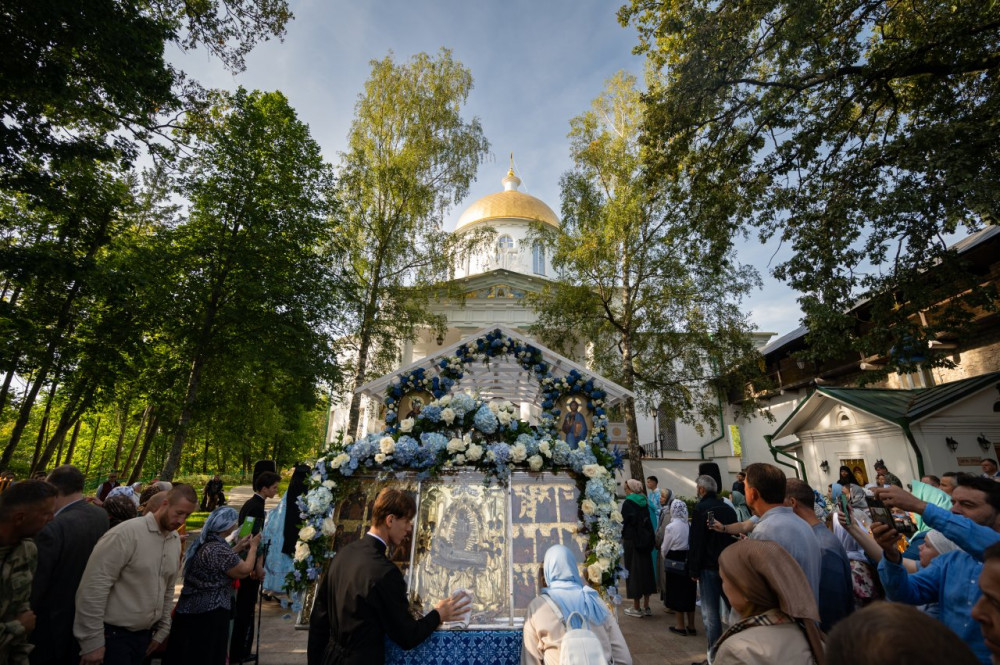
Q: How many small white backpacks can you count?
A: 1